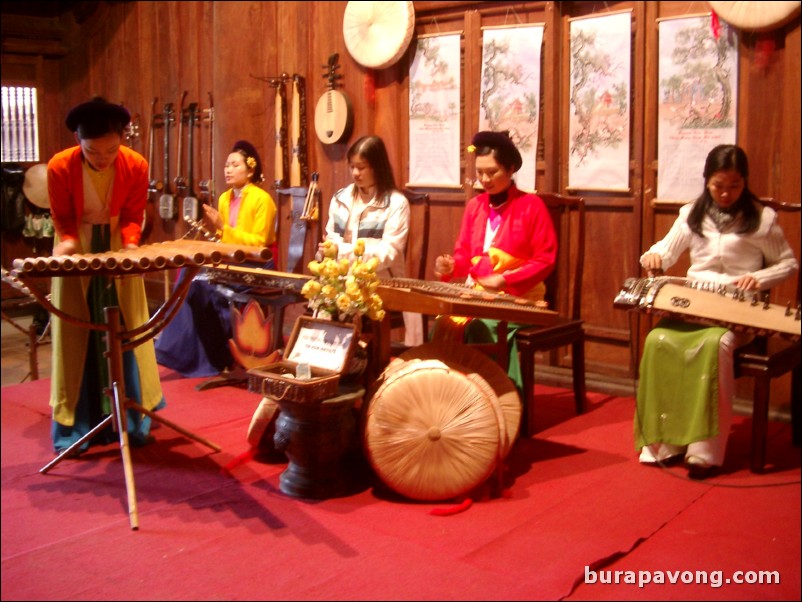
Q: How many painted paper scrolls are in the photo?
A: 4